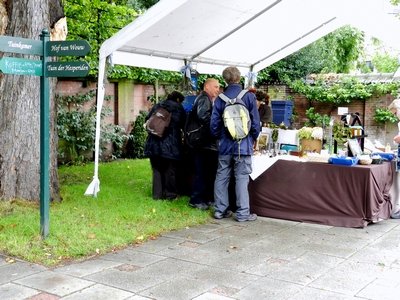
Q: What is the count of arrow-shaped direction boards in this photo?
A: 4